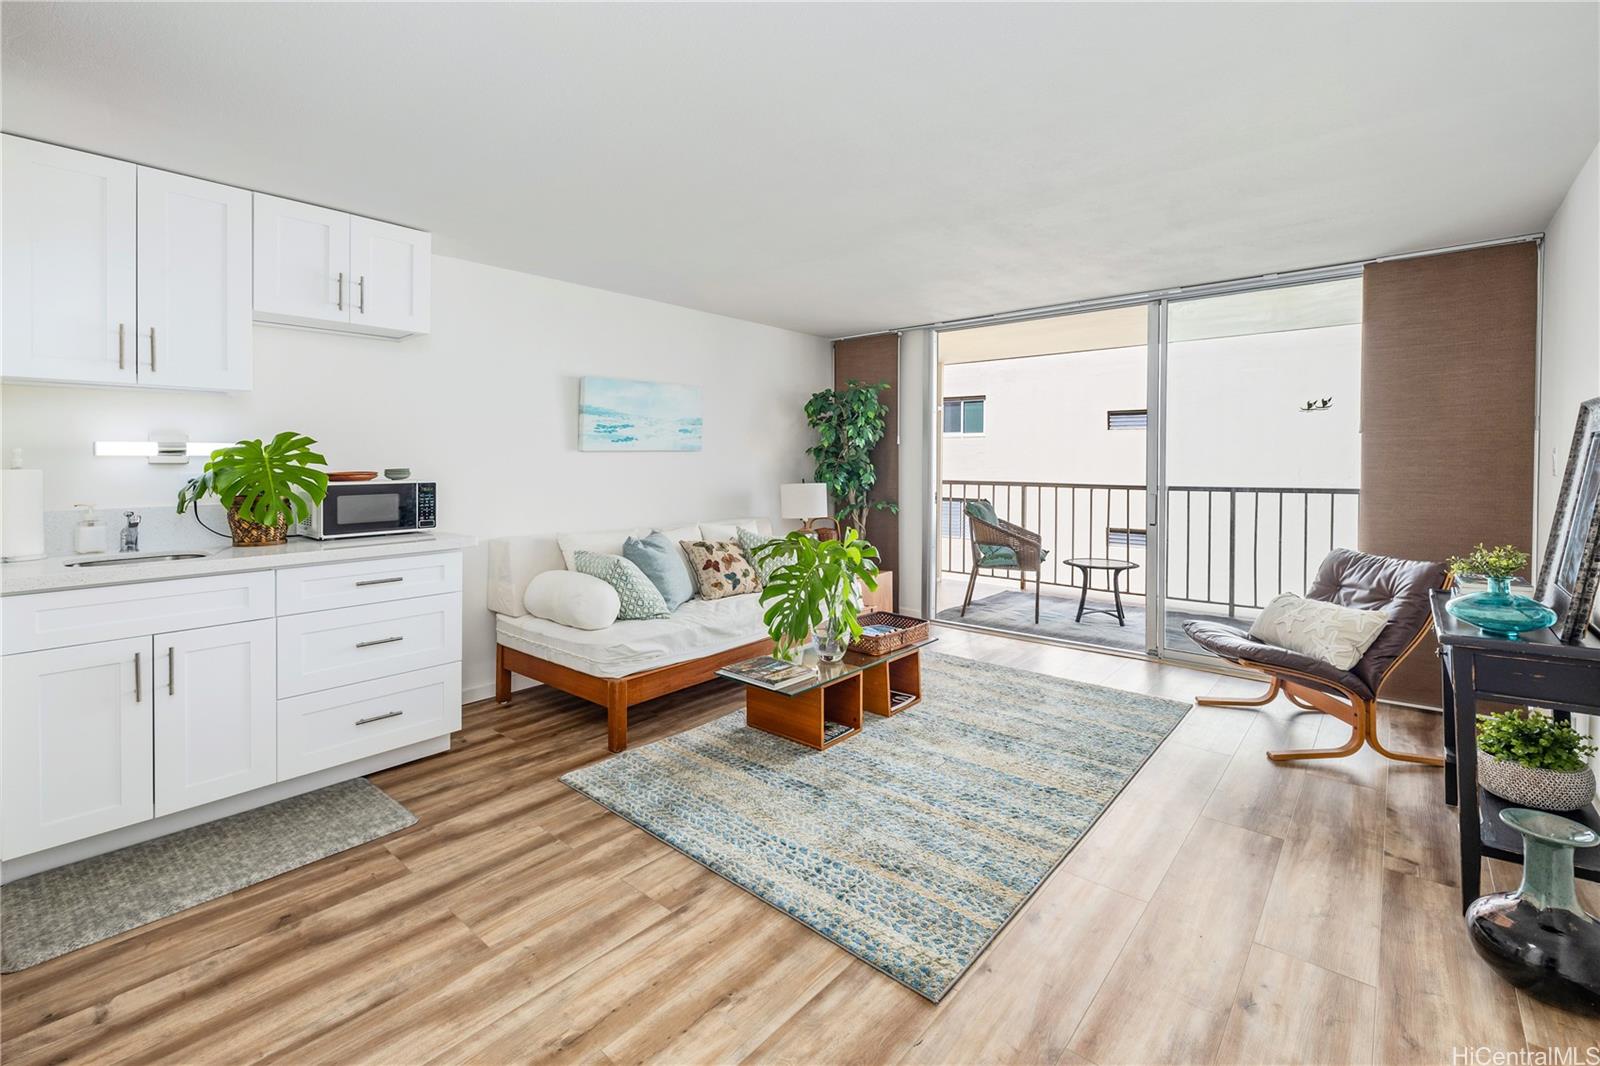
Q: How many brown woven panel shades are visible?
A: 2